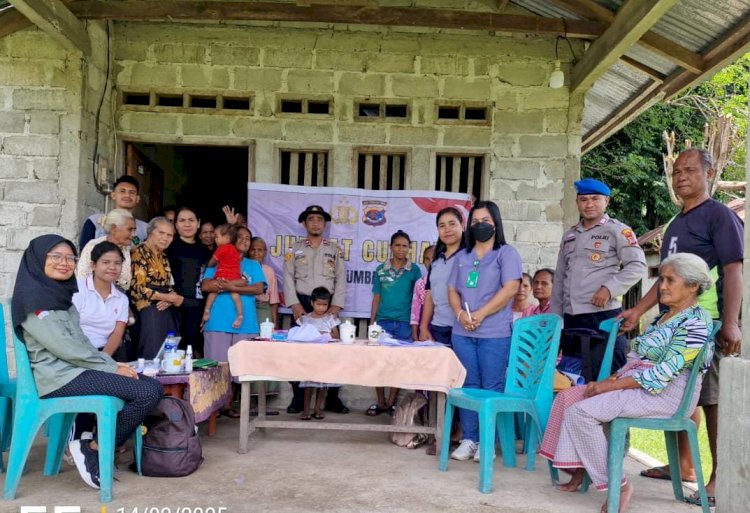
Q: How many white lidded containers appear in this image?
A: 3